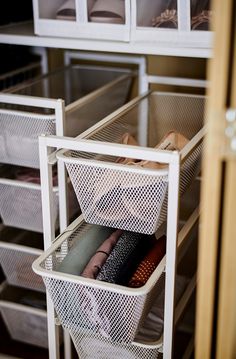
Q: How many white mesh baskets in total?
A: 7